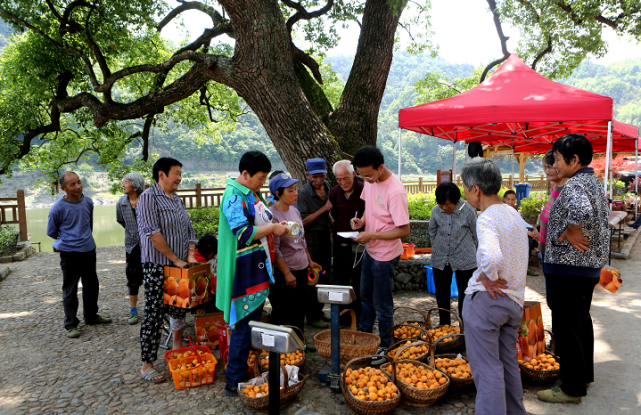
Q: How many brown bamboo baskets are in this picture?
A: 10